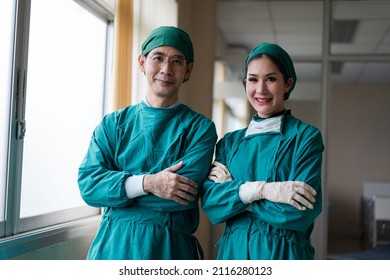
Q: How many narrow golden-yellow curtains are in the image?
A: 1